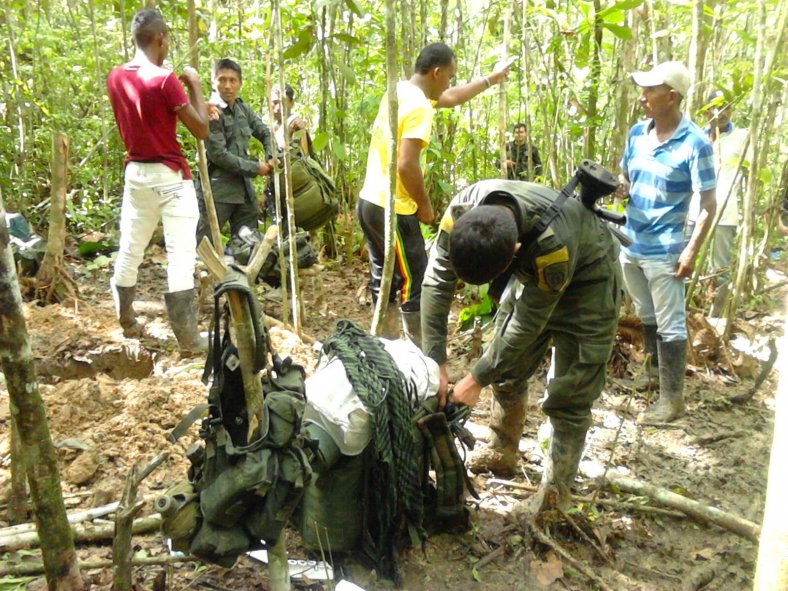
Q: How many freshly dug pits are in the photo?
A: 1